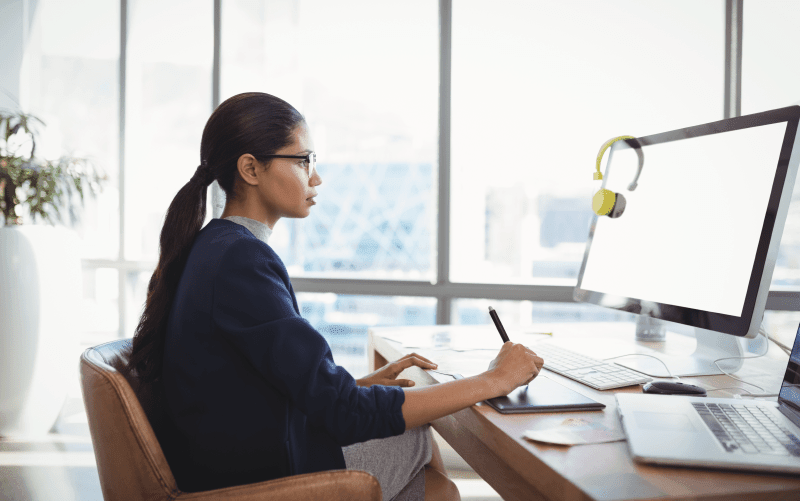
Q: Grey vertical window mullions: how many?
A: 4